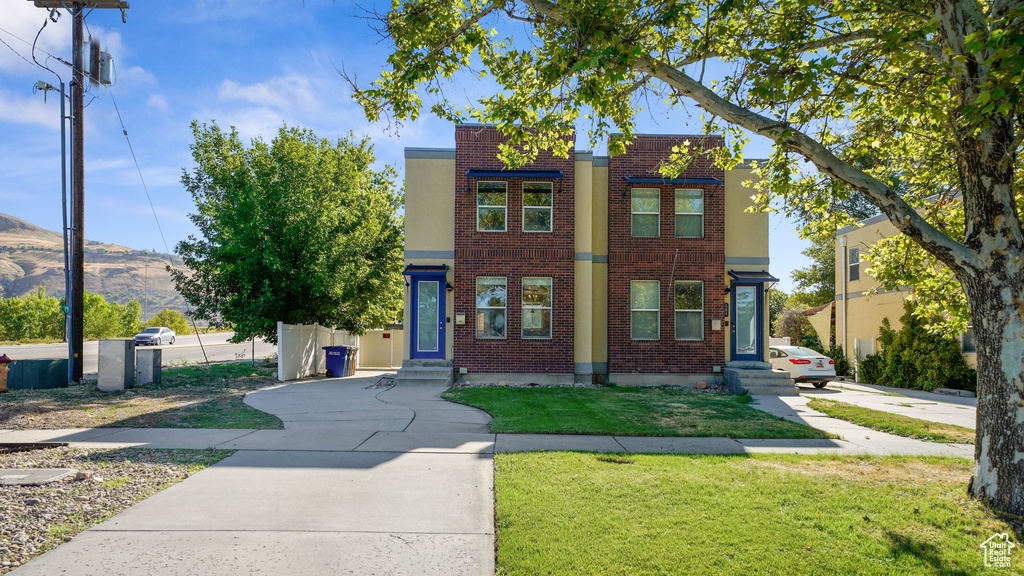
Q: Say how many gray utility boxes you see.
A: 2